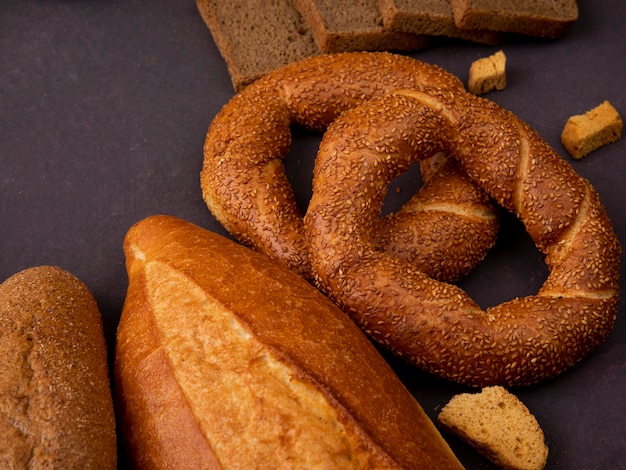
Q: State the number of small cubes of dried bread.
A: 2